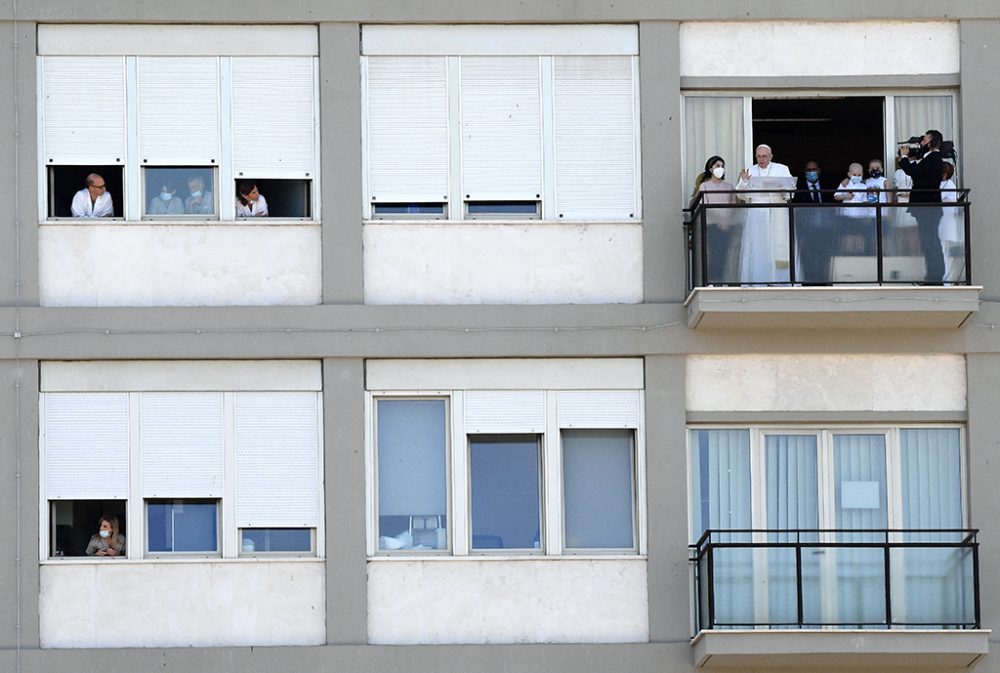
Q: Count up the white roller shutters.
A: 11